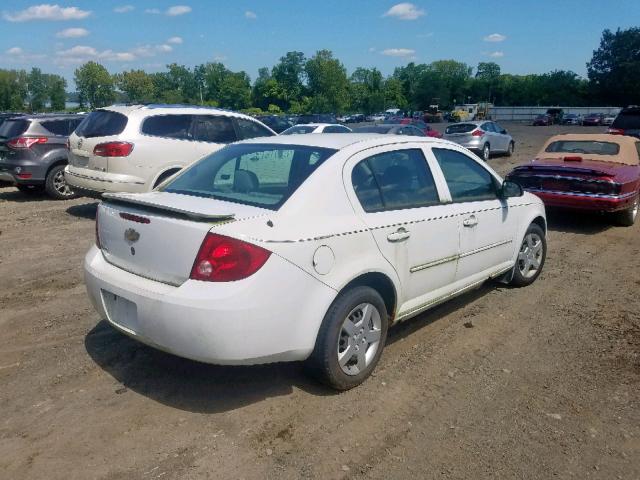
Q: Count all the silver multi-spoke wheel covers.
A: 2